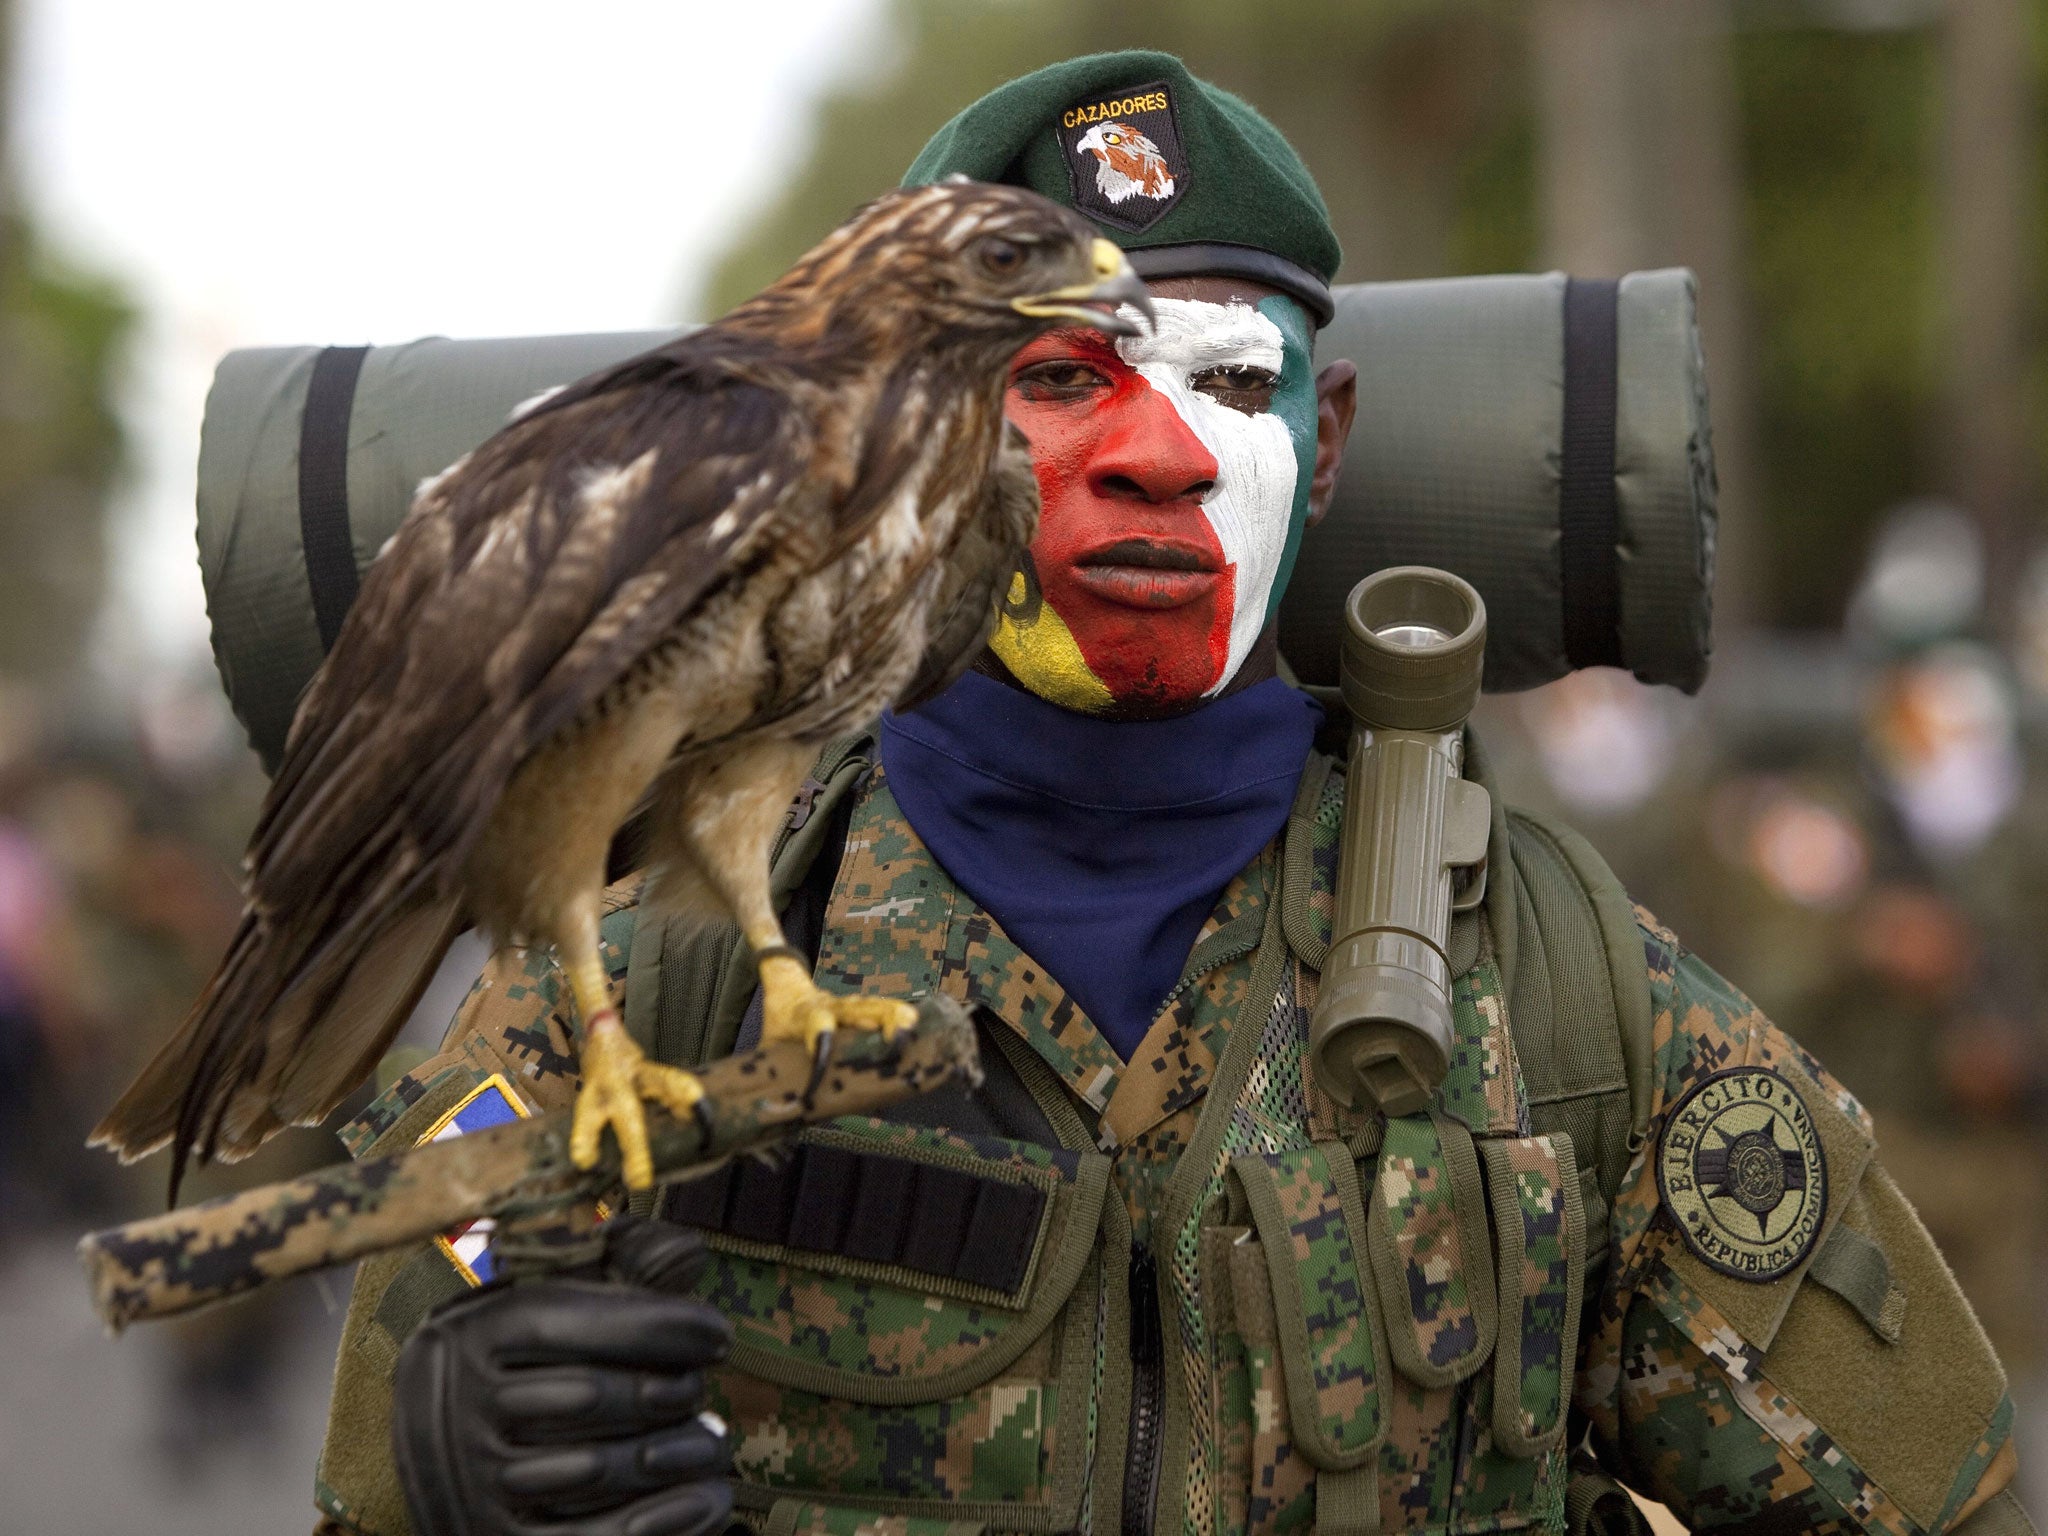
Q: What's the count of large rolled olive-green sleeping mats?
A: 1